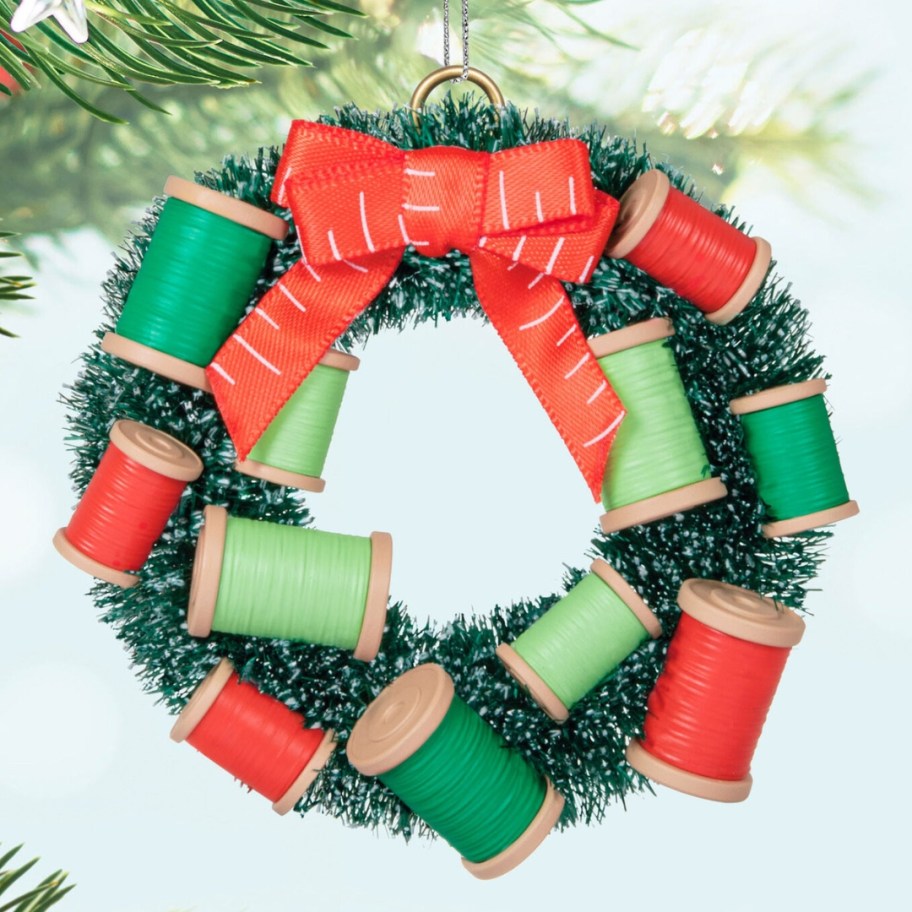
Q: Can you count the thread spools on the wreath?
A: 11